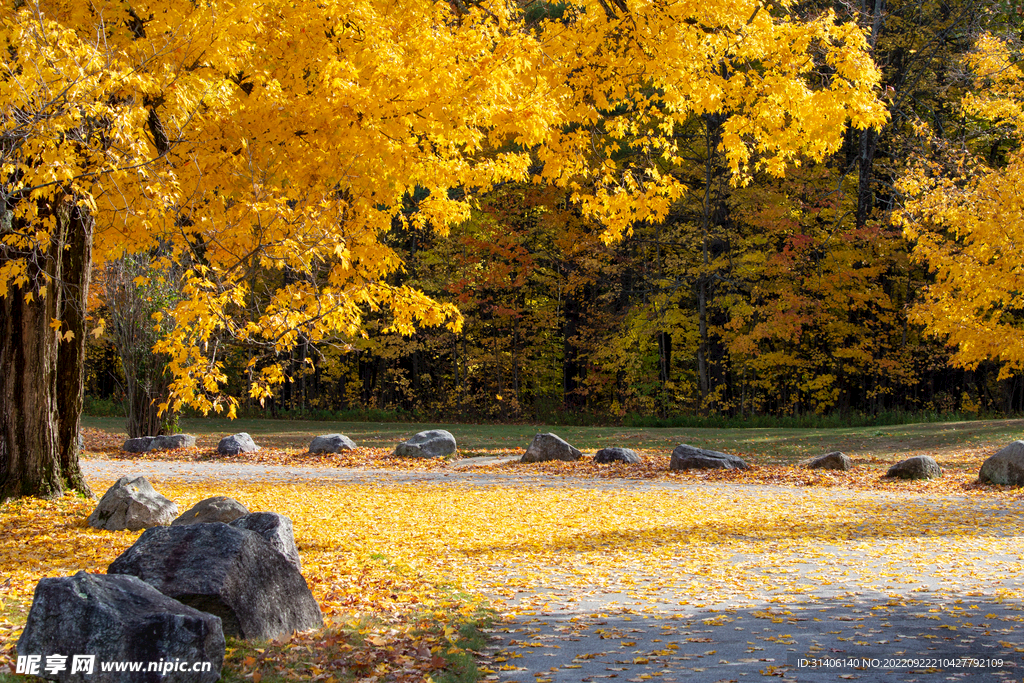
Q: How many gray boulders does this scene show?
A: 15